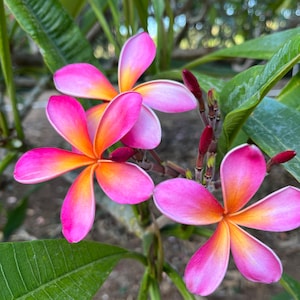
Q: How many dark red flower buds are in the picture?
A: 4